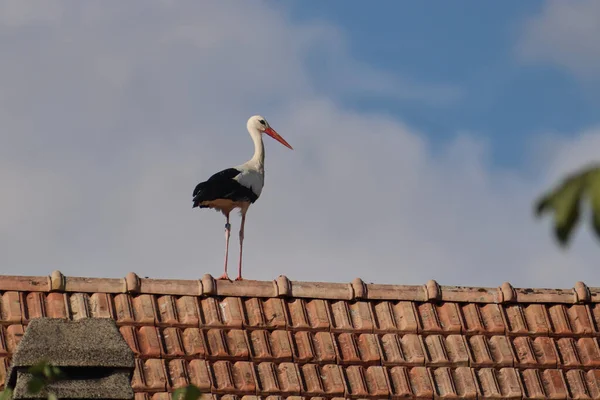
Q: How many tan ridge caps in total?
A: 8